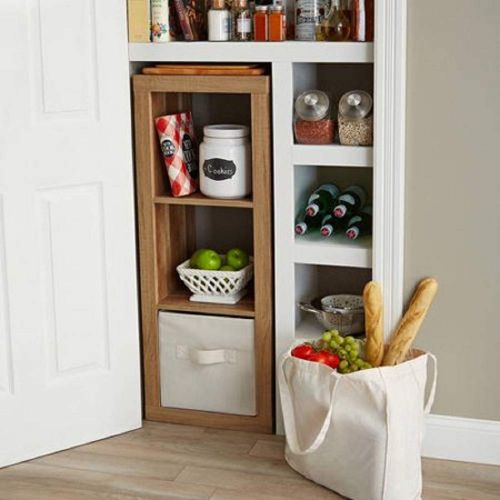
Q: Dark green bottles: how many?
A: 5